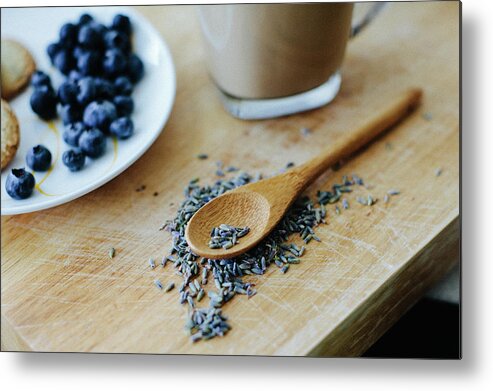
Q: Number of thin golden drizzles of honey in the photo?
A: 2